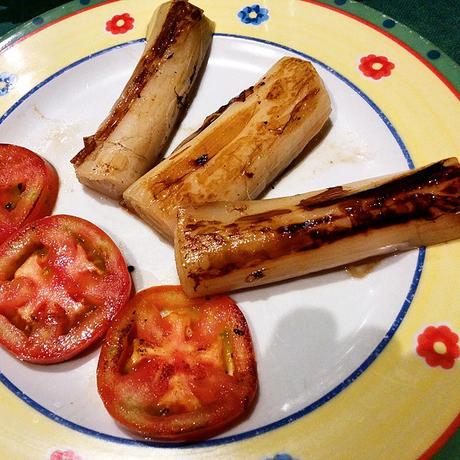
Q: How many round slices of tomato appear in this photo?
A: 3